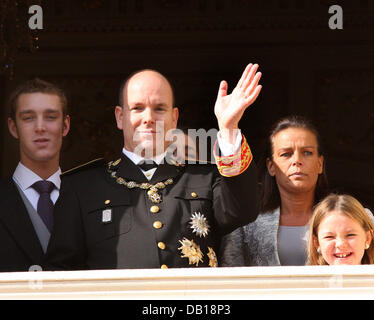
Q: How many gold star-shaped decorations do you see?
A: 2